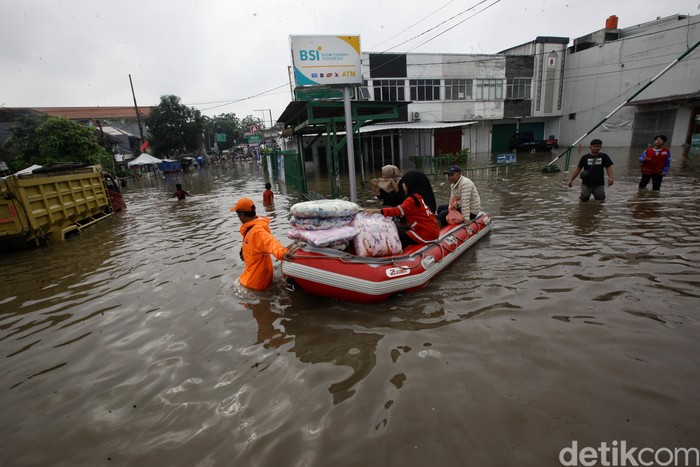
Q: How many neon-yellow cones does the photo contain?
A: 0